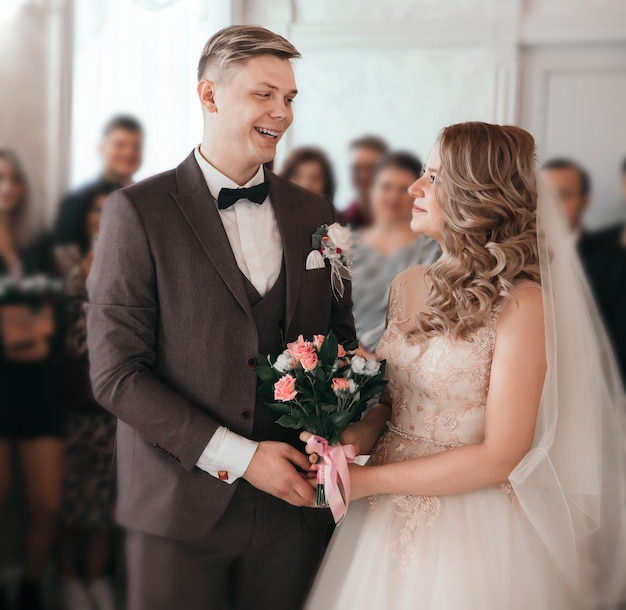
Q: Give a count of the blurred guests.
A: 8